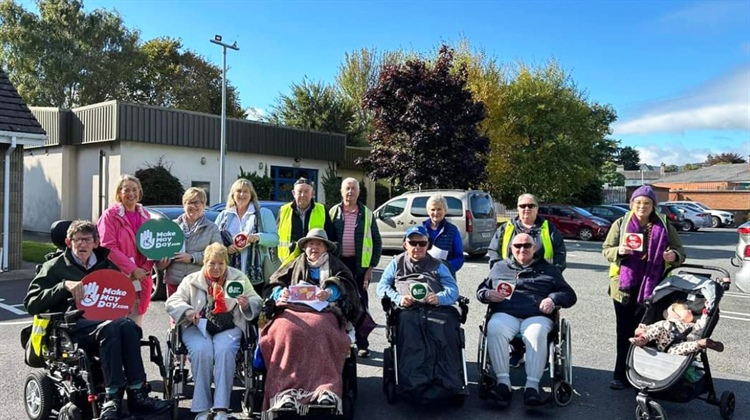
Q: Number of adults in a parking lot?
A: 13